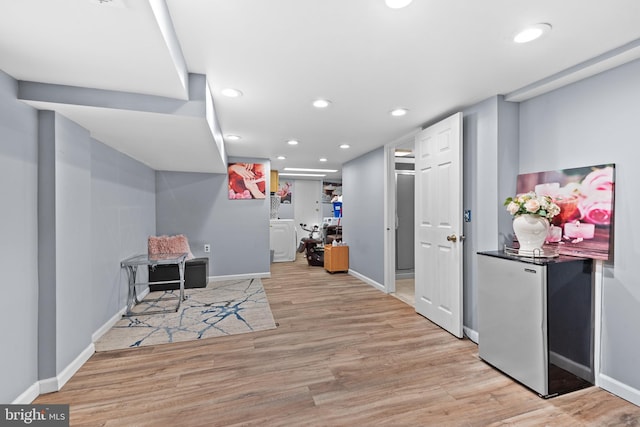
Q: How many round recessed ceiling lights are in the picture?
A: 10